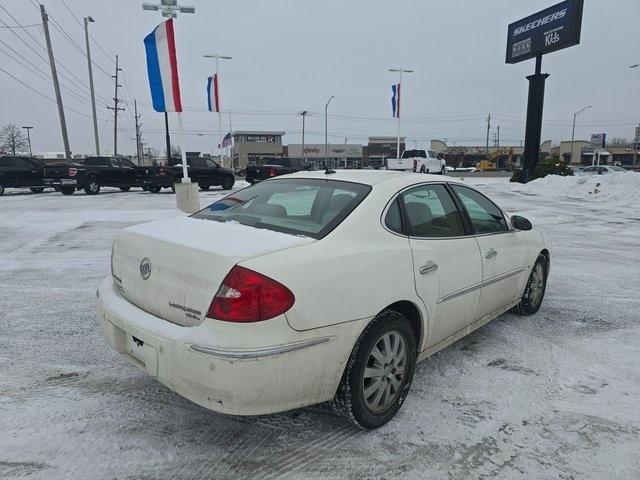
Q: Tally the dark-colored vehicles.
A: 4